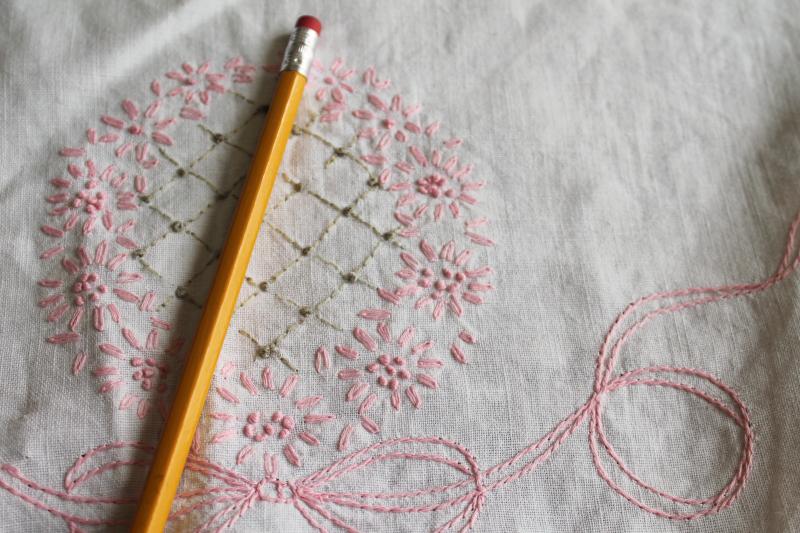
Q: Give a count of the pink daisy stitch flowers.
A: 11